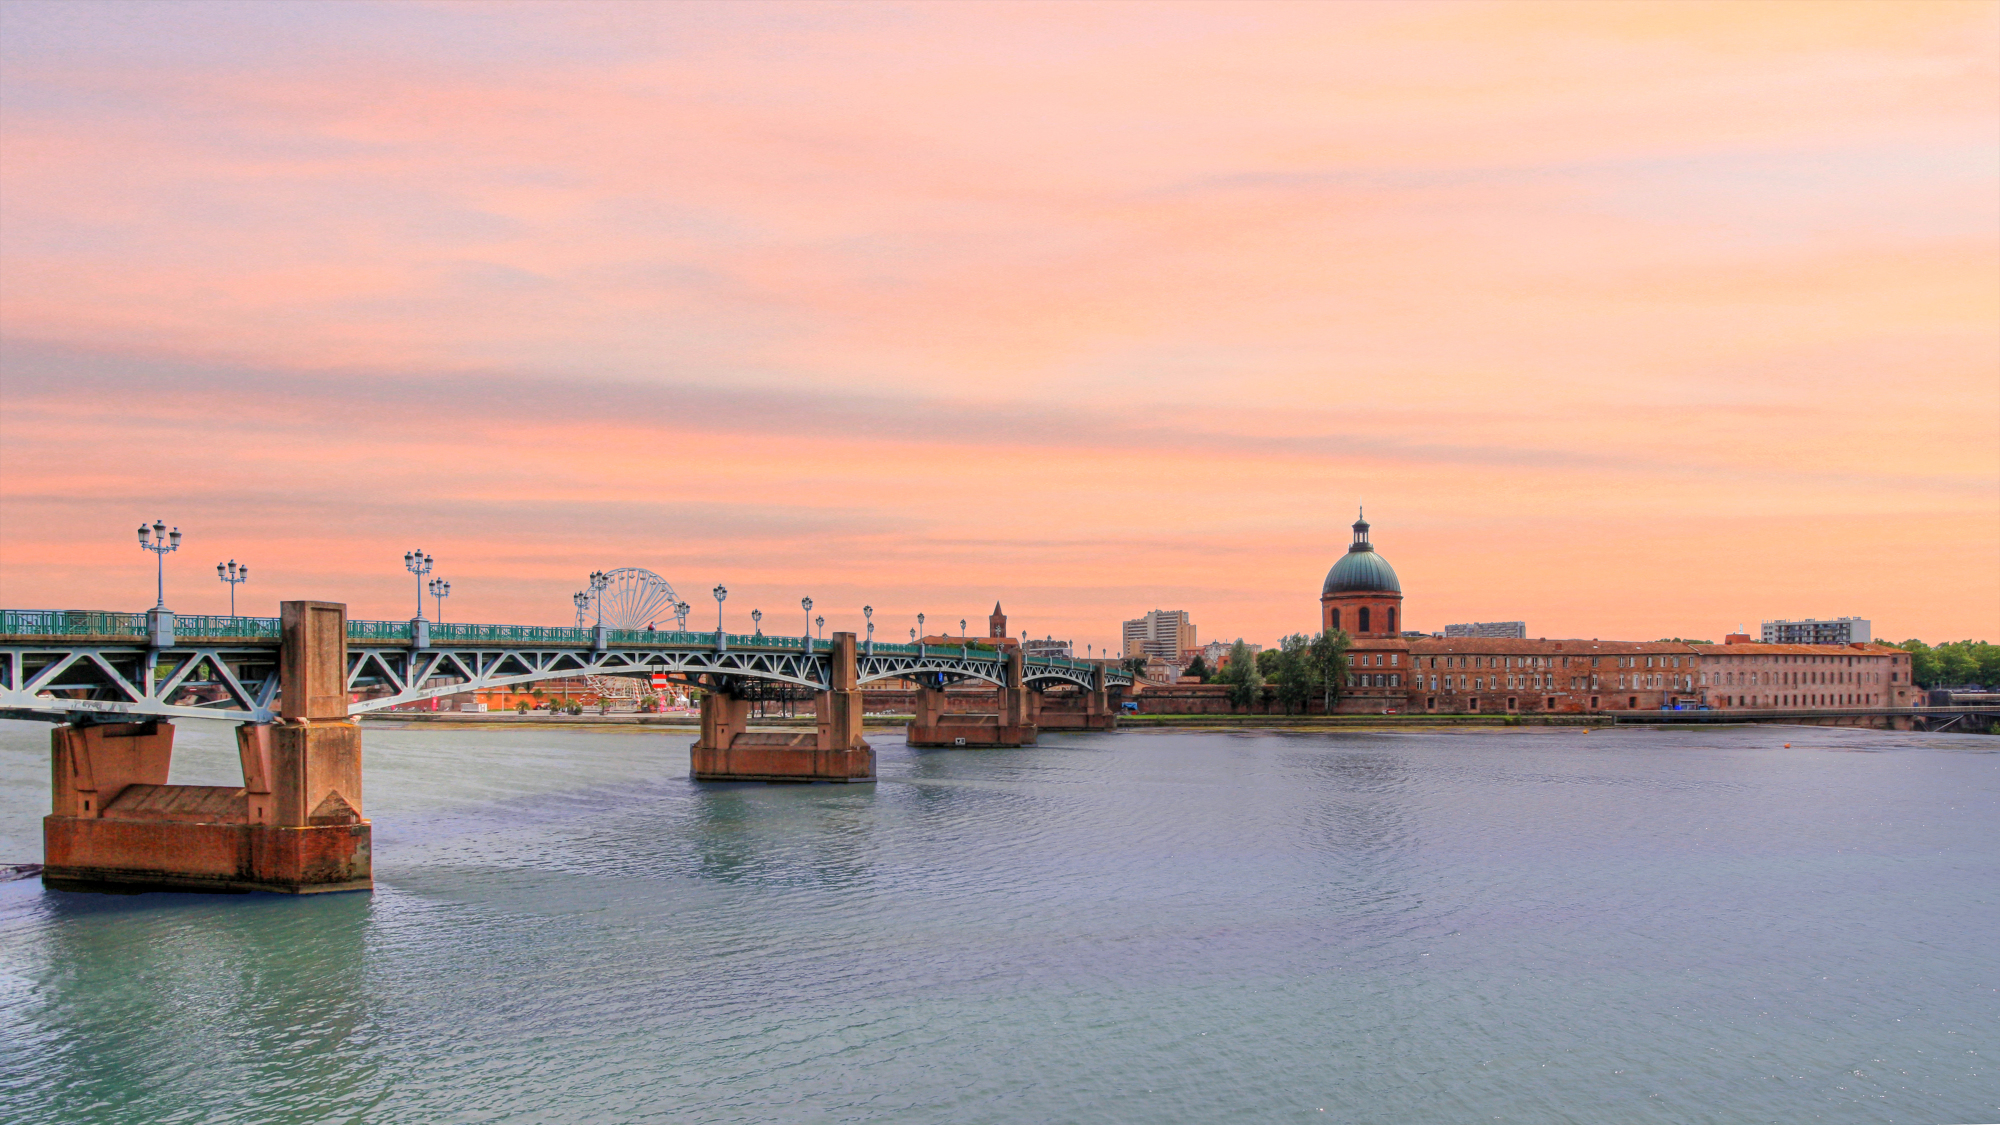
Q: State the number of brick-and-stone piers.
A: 4